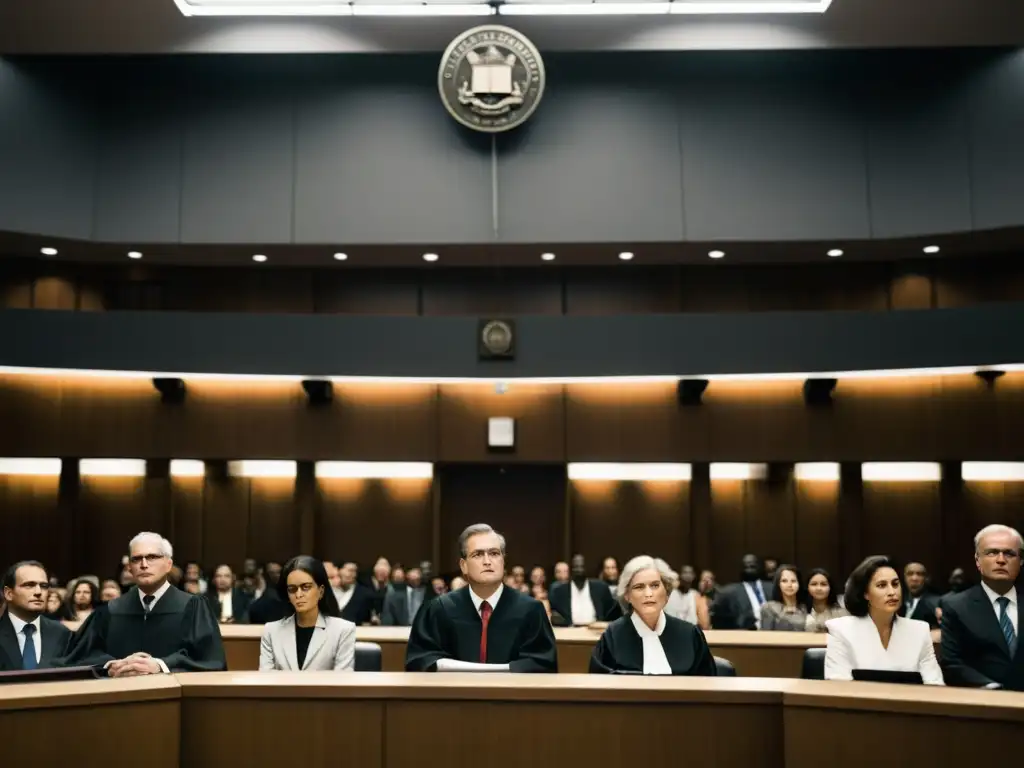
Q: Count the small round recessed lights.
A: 10